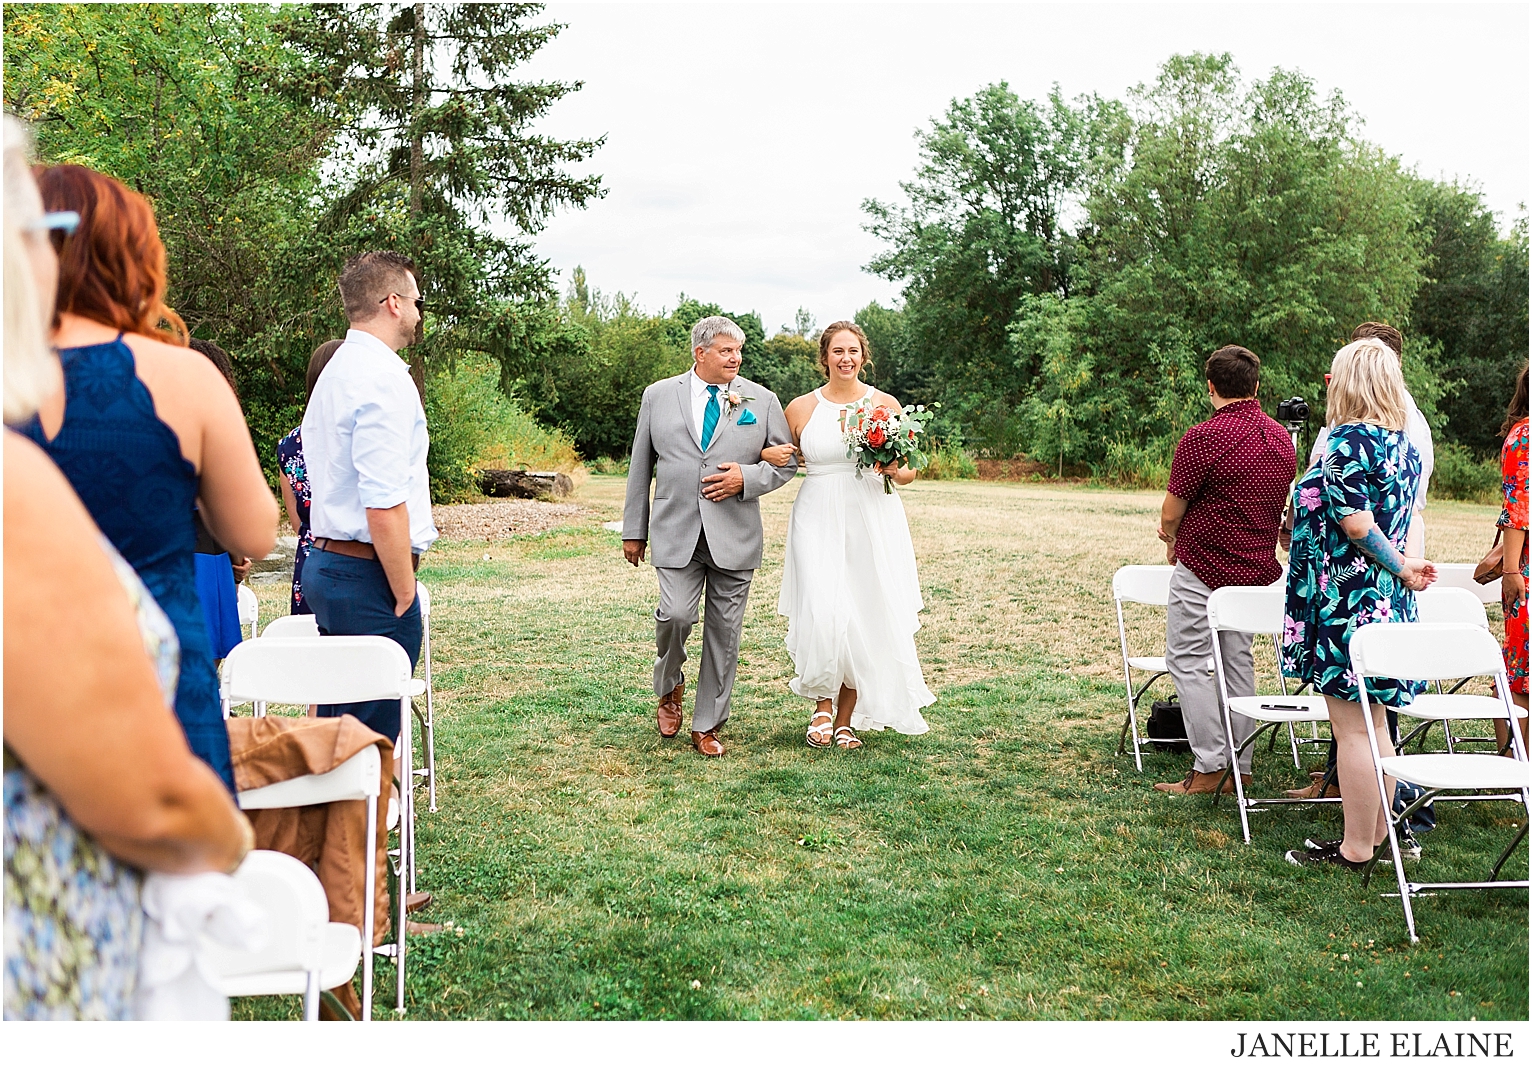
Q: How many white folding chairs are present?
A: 12